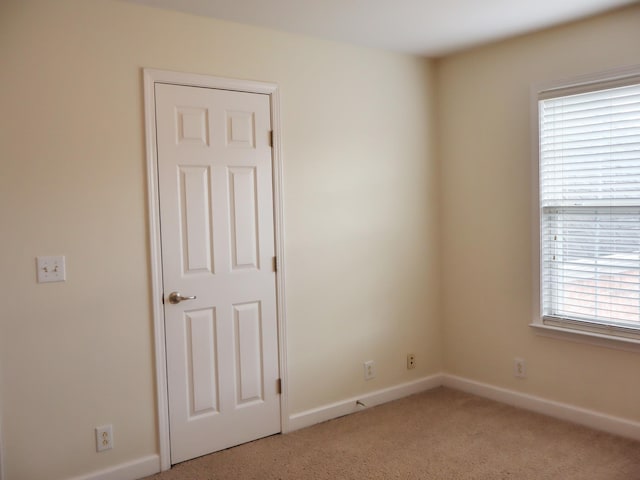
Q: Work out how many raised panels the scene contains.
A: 6